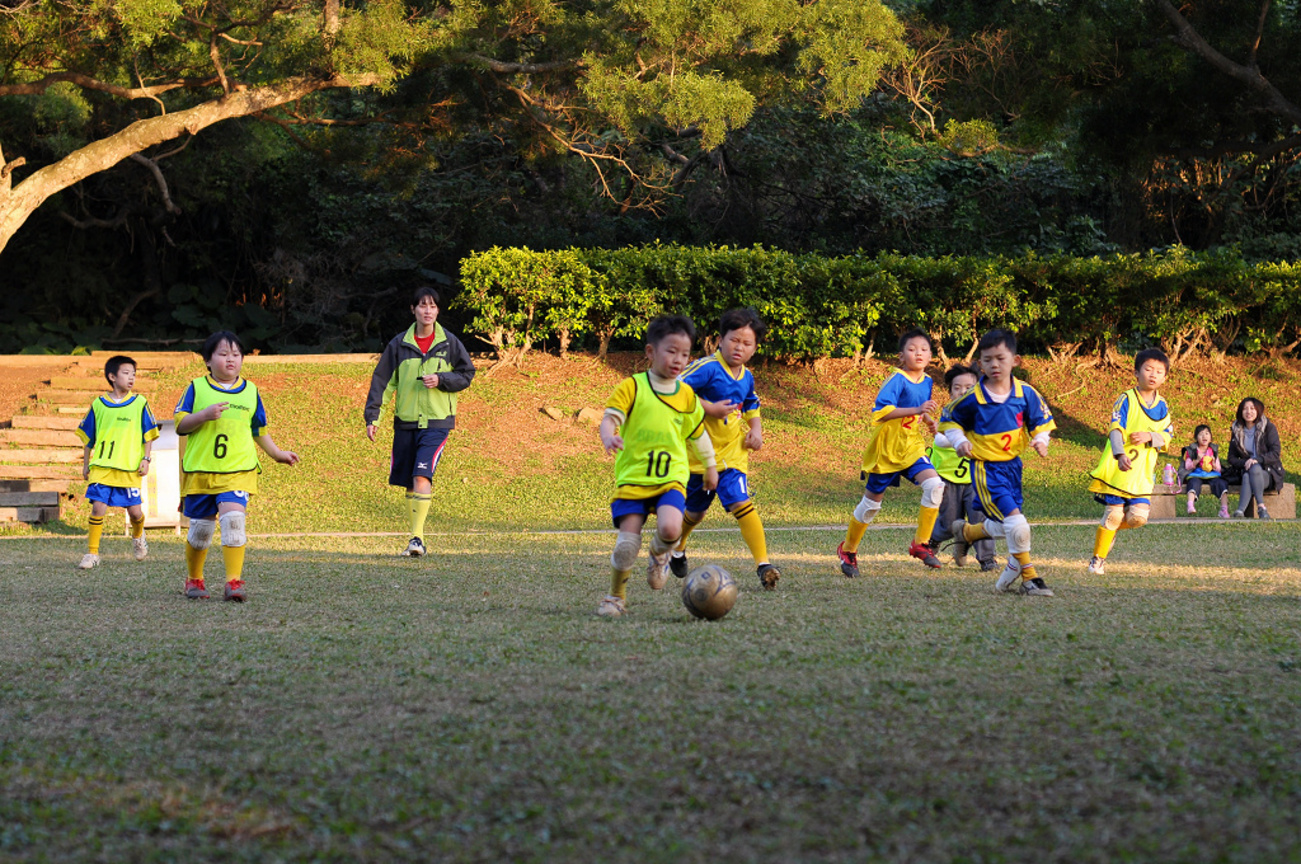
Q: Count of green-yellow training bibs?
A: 5